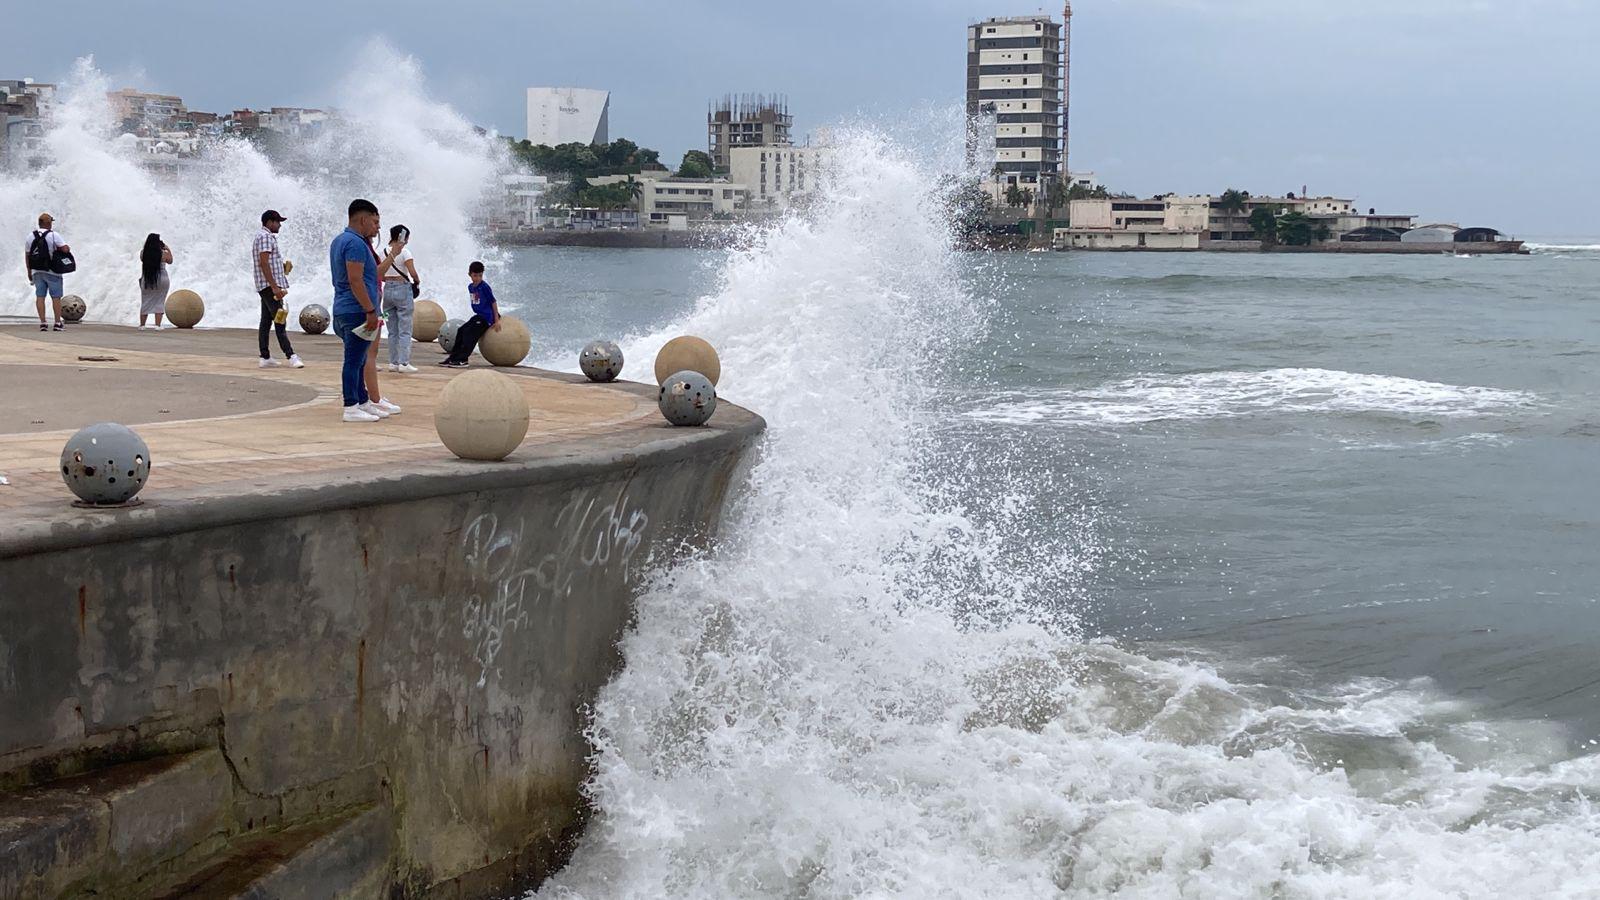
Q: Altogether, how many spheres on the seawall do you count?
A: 11